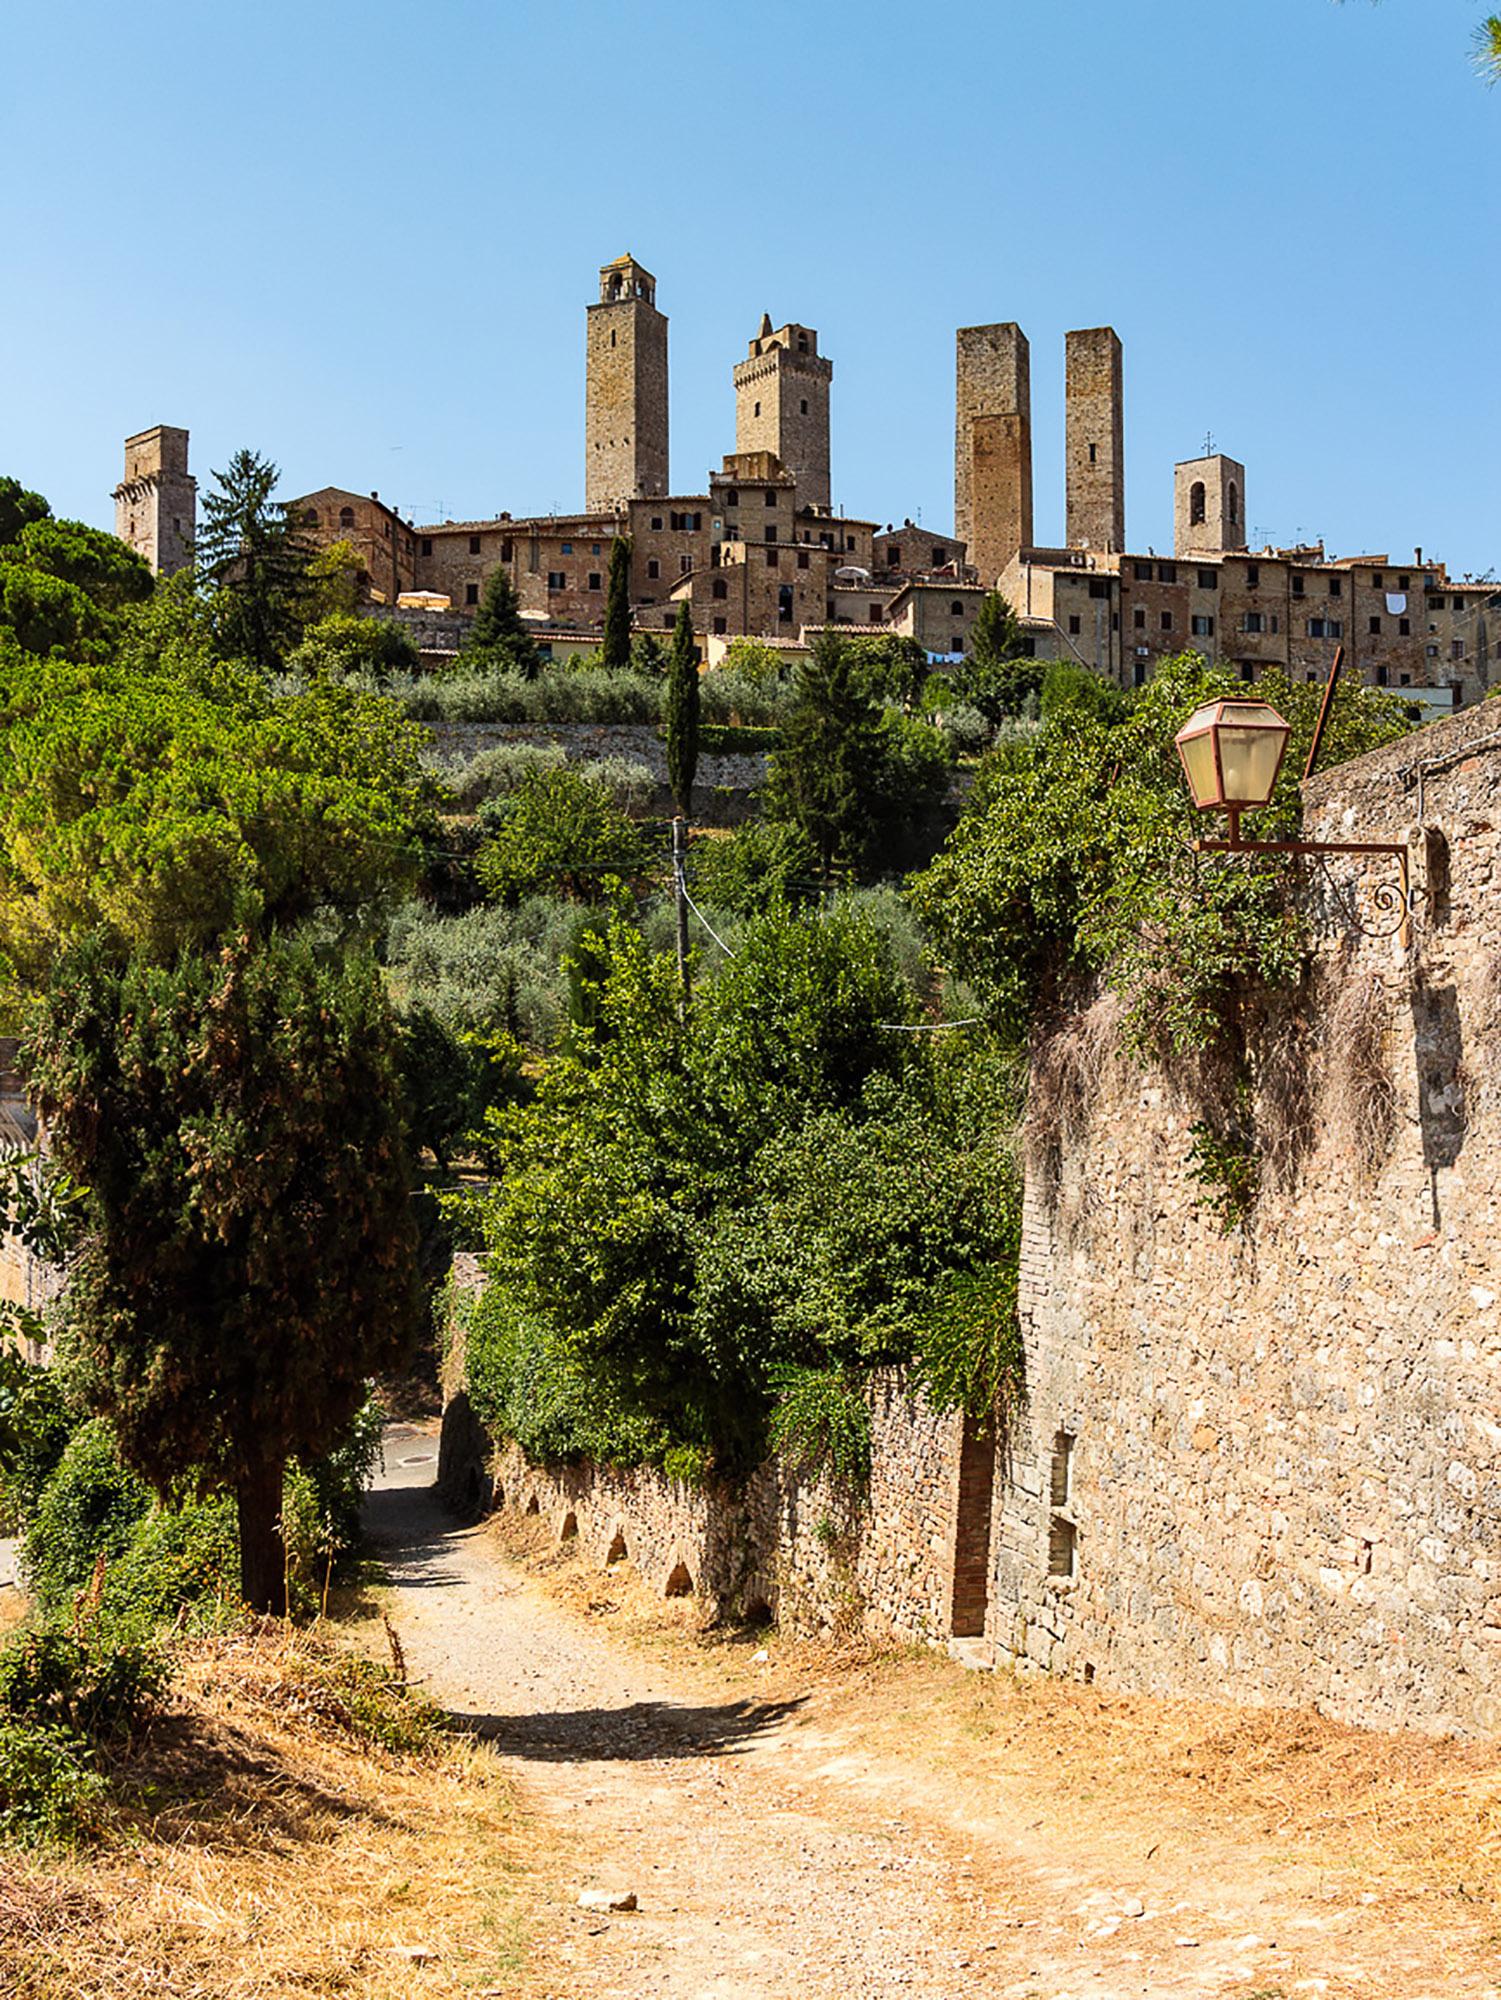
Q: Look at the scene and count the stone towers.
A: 6